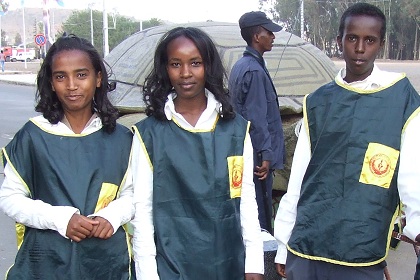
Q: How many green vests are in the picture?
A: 3